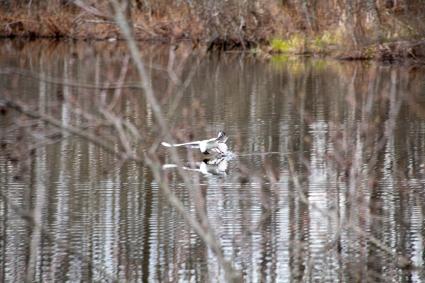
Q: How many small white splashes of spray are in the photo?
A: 1